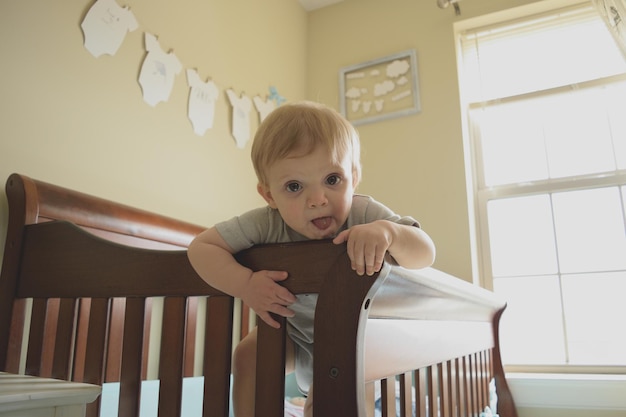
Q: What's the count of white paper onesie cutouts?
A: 5